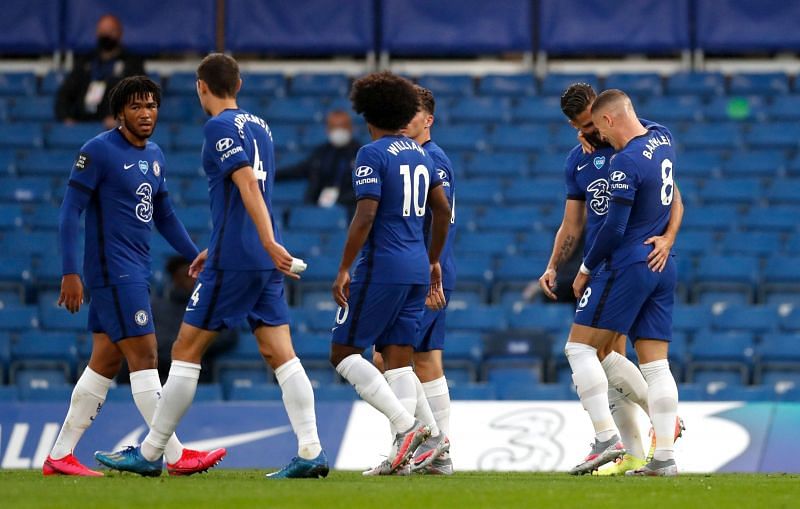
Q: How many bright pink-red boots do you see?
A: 2